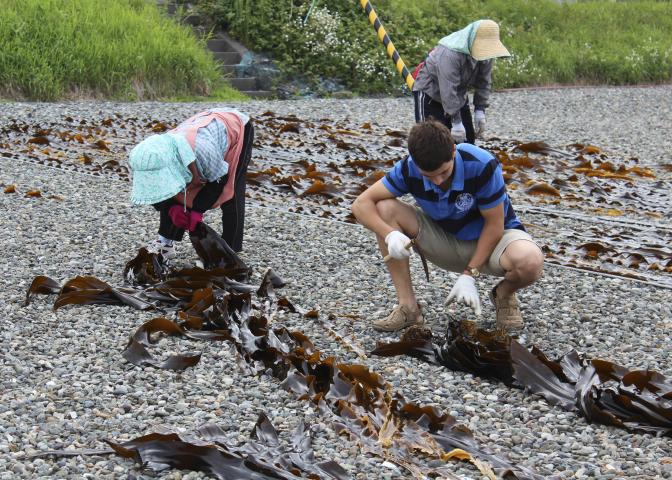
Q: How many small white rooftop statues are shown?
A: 0